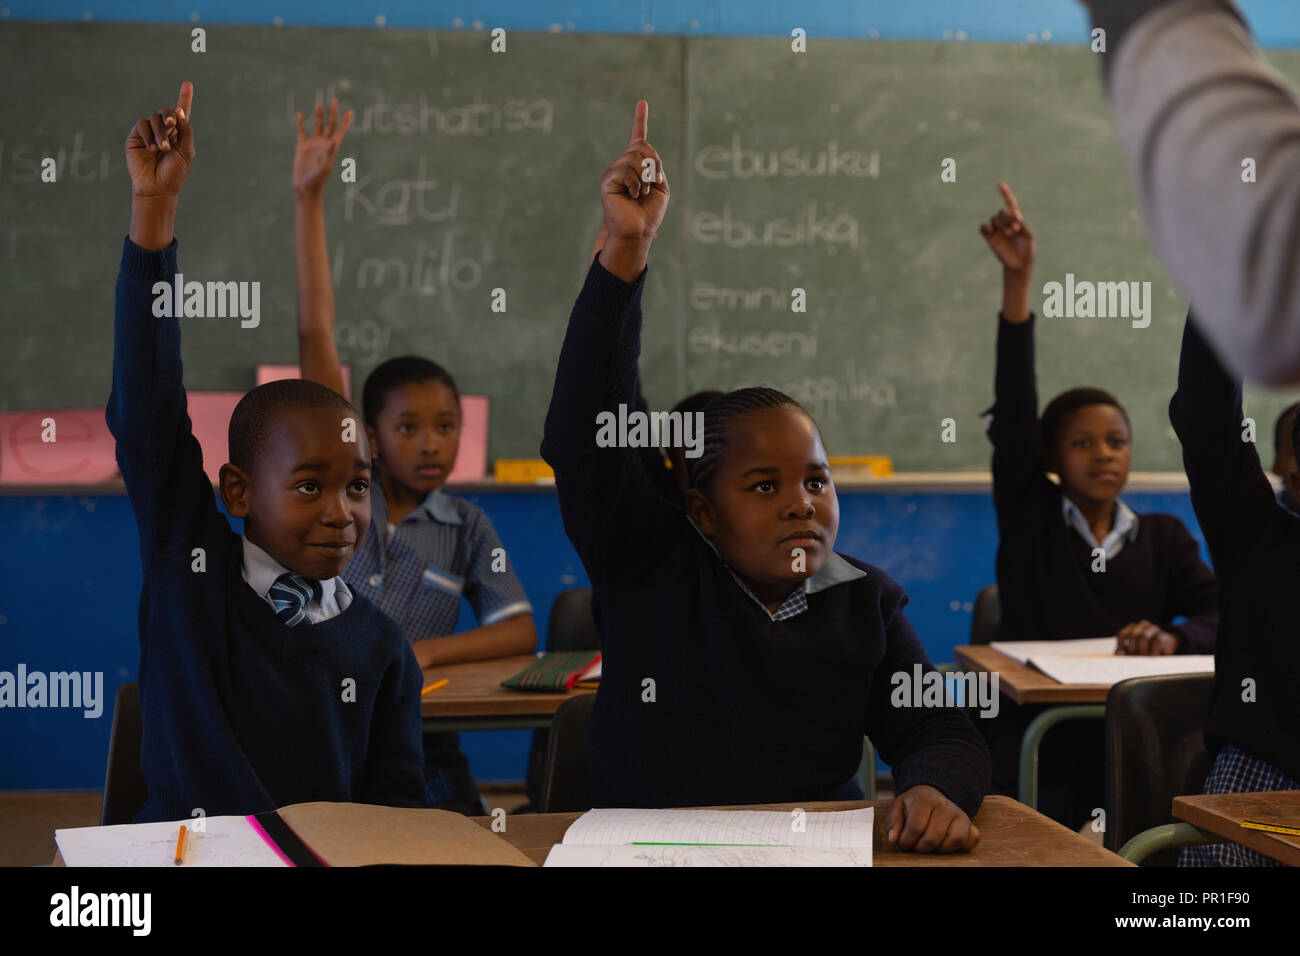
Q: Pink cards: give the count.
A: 4